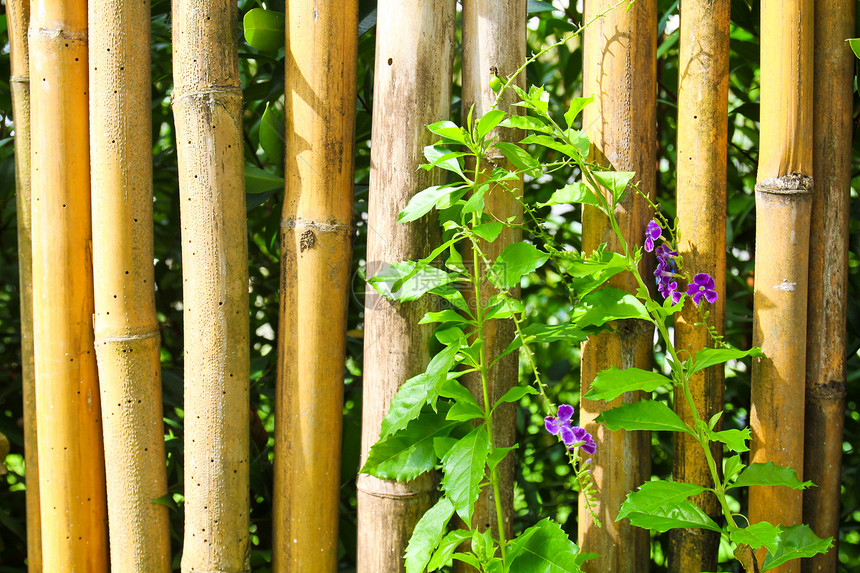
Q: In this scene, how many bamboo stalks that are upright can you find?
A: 11